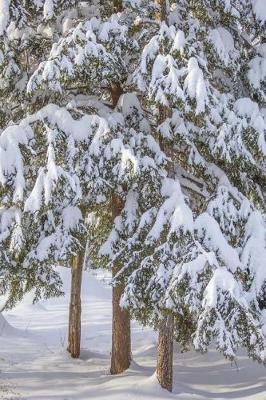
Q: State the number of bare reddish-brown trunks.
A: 3